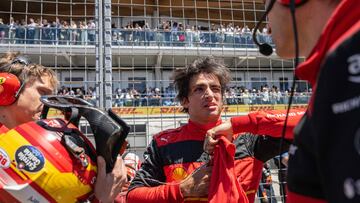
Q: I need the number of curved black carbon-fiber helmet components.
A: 1